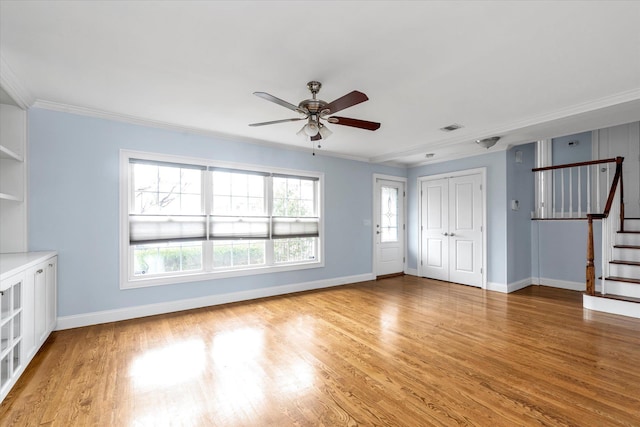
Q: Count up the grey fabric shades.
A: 3